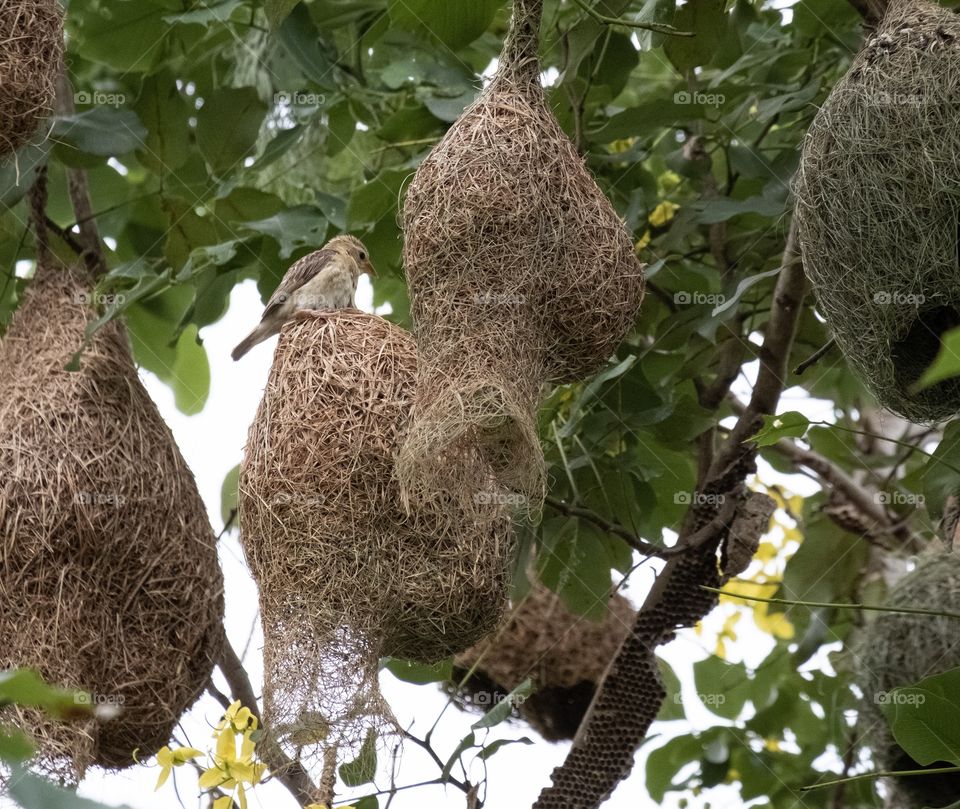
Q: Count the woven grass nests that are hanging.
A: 7